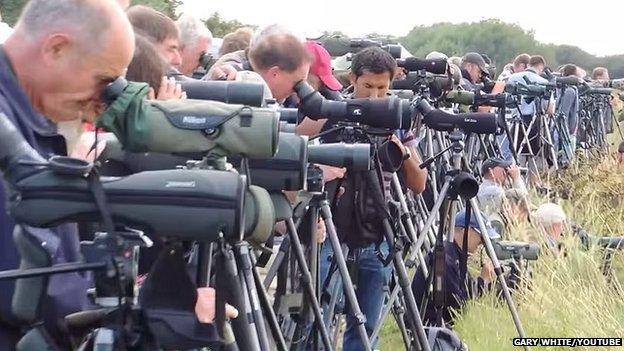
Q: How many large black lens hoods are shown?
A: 2